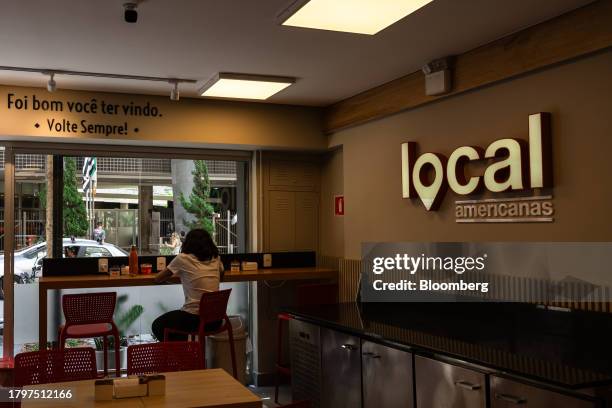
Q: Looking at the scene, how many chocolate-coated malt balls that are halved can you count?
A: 0